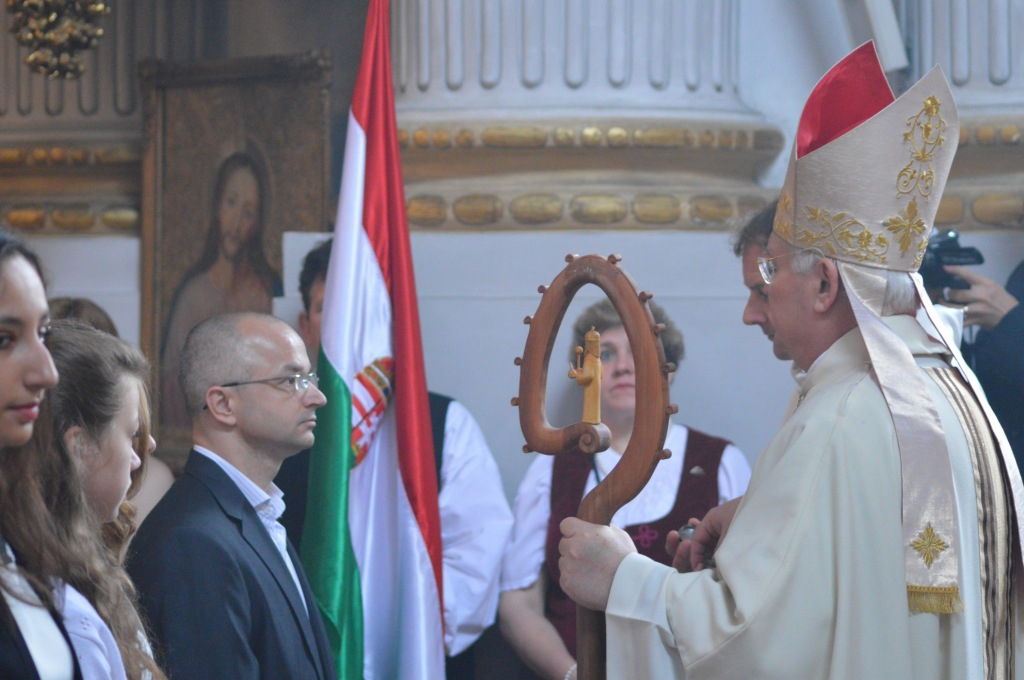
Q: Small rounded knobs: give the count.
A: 12